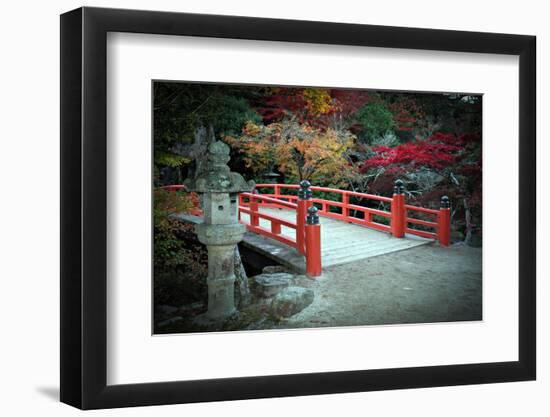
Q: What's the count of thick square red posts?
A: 4